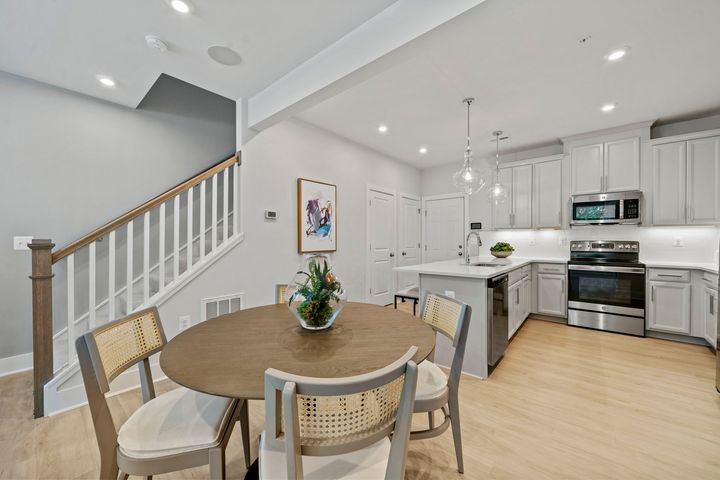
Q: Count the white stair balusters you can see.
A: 12